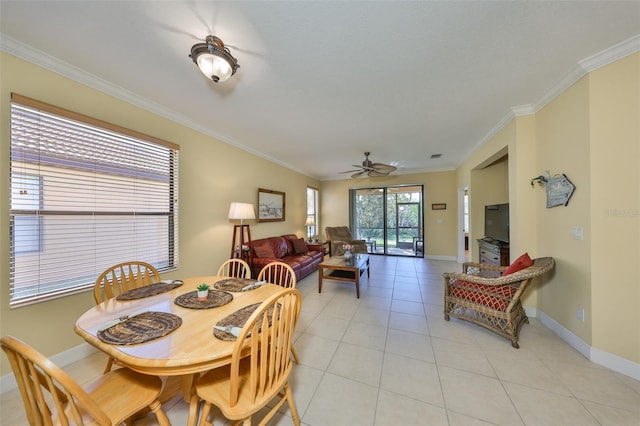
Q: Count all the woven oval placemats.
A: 5